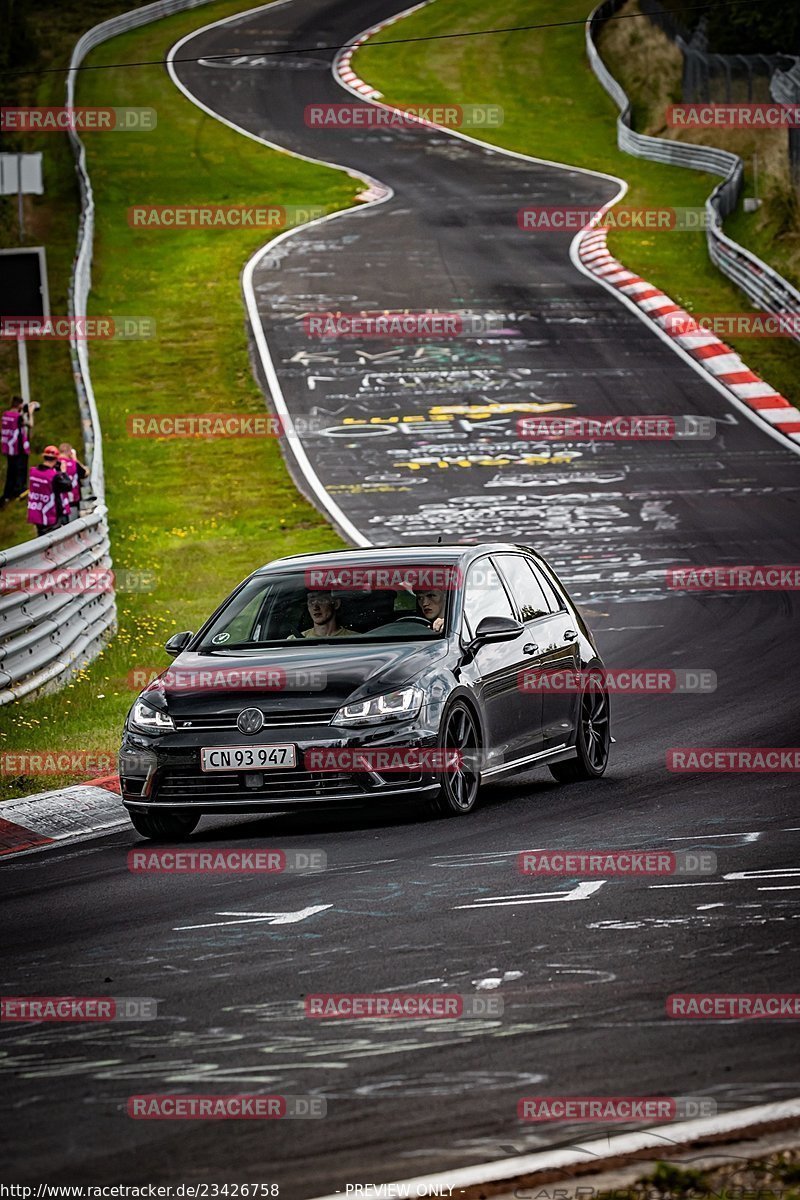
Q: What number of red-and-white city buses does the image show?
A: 0